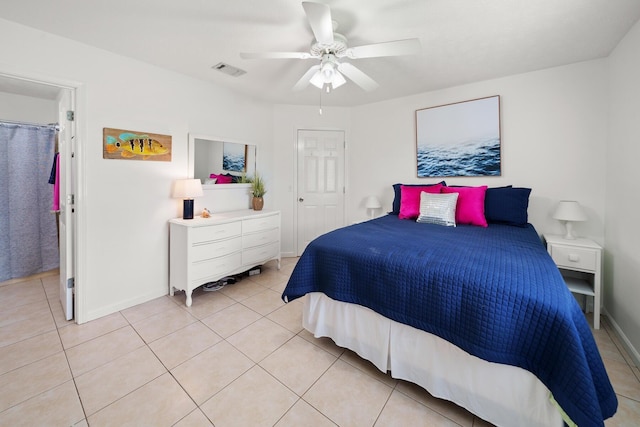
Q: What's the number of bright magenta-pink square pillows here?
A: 2